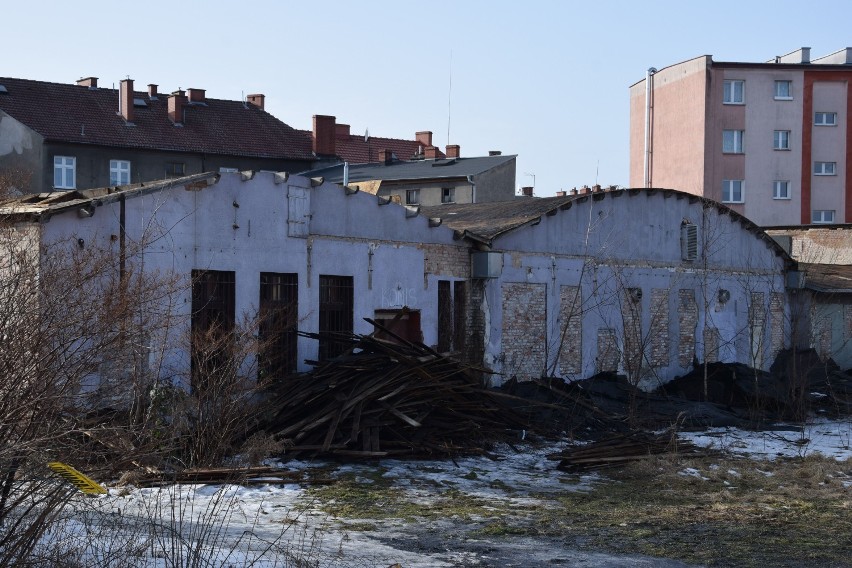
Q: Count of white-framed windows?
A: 11